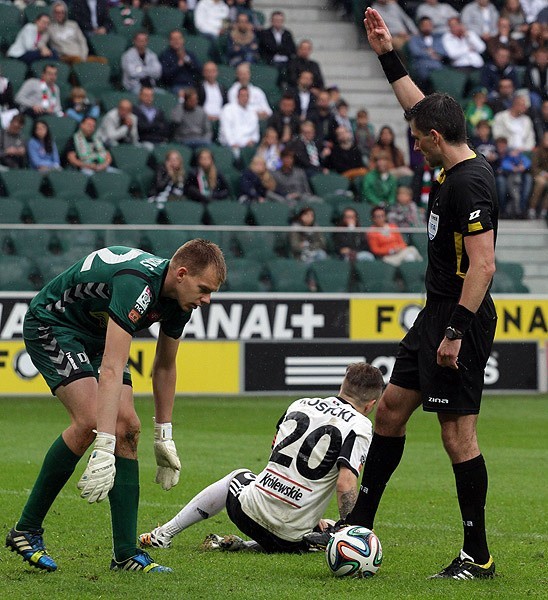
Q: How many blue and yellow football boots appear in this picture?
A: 2